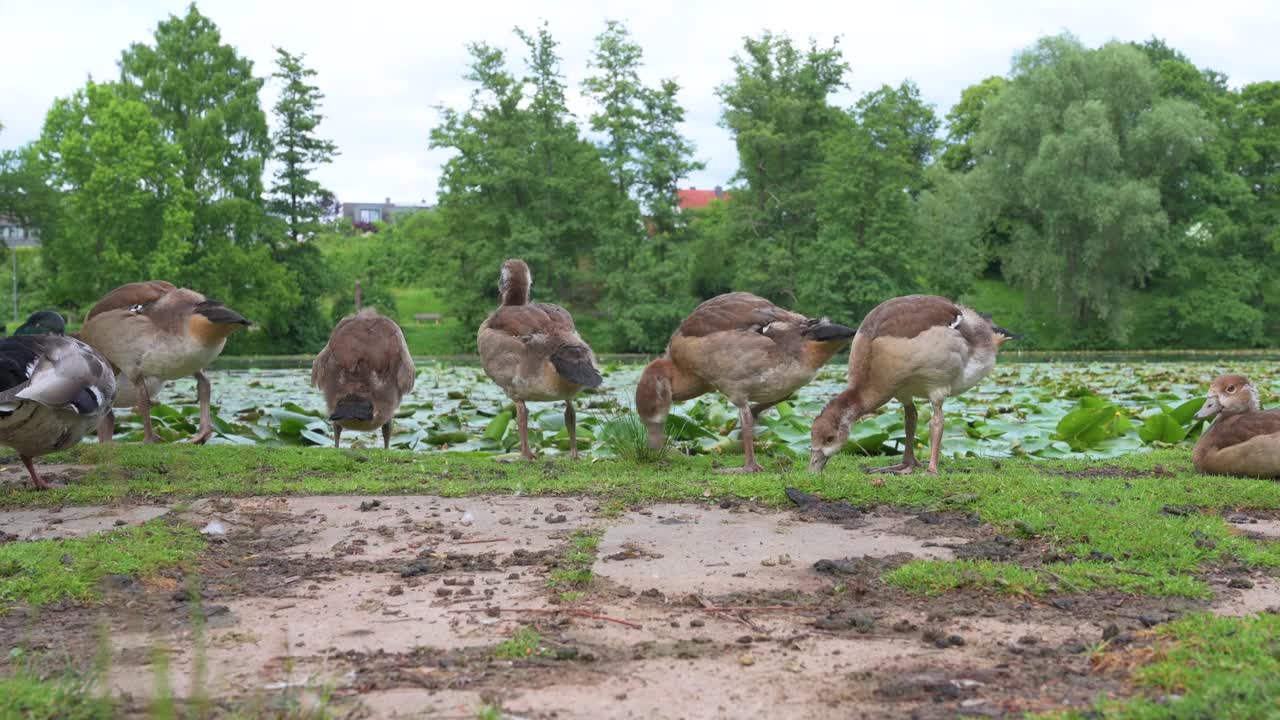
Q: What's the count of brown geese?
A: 6